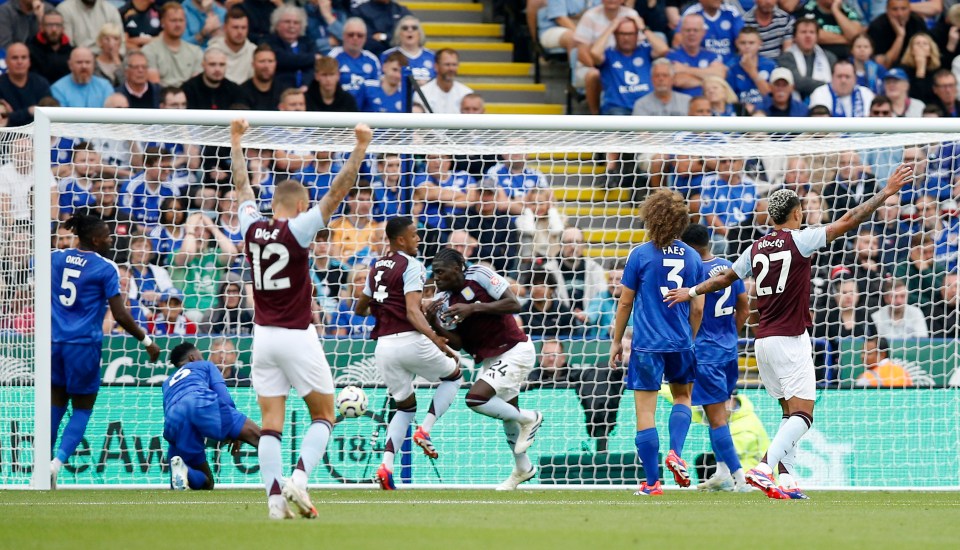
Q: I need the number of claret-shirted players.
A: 4